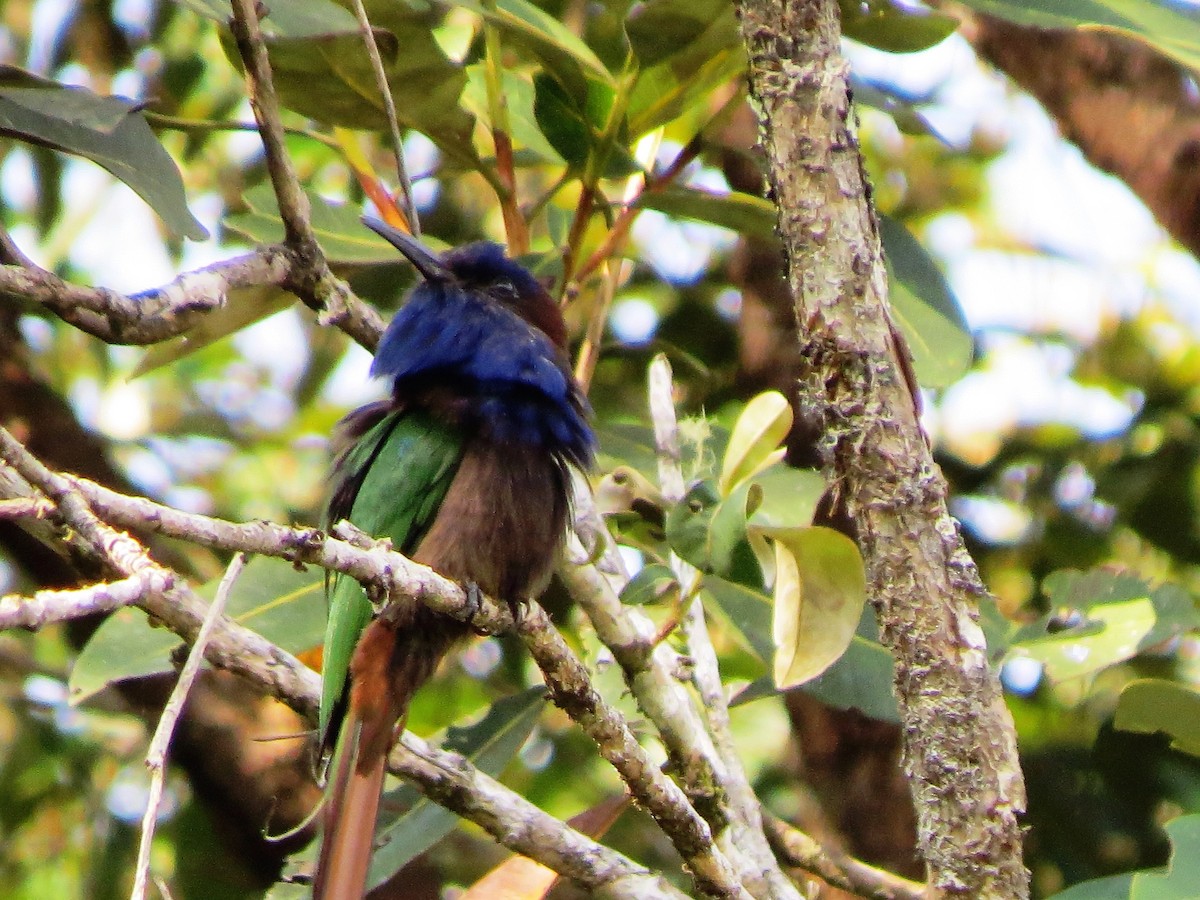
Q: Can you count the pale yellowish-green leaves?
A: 2